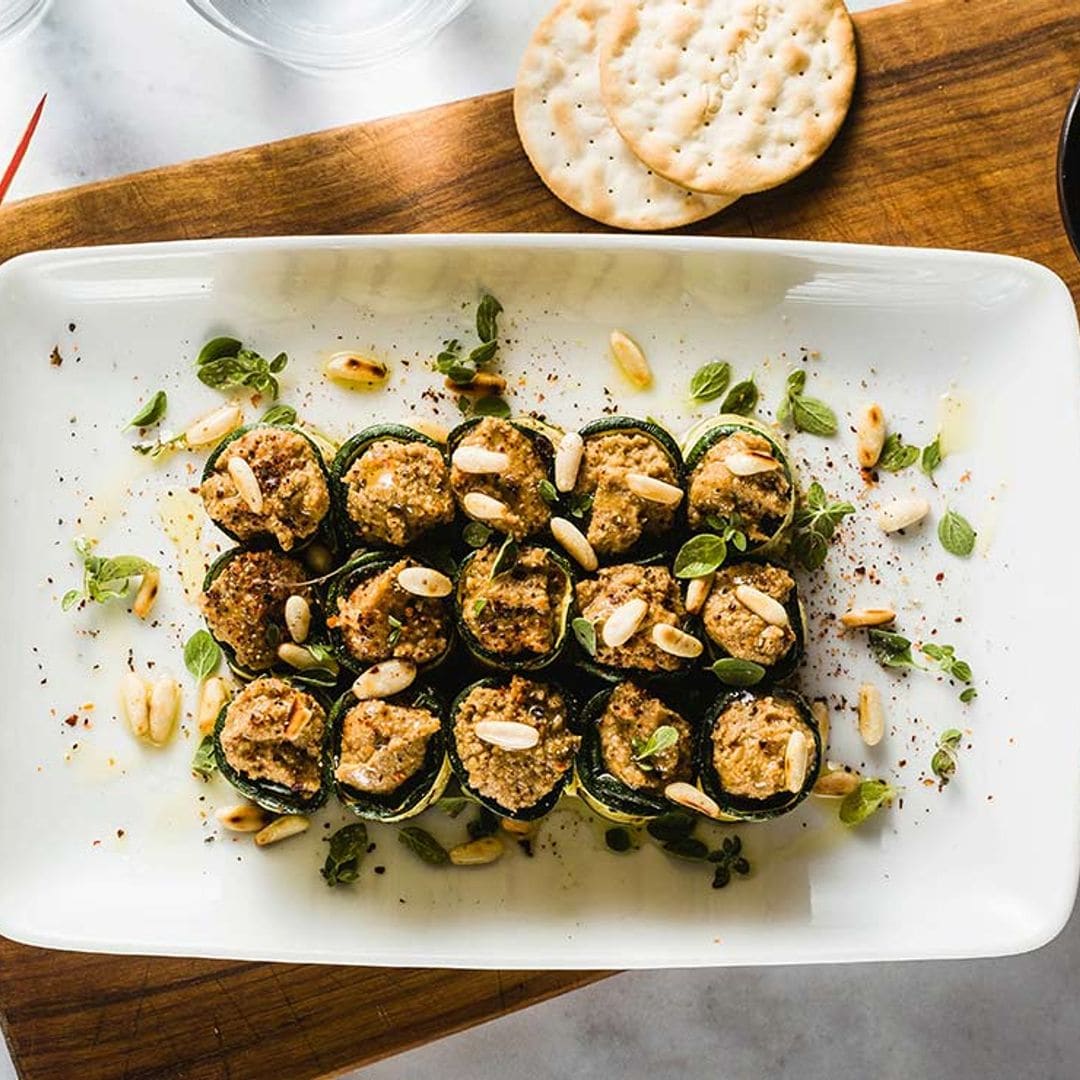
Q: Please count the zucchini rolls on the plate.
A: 15